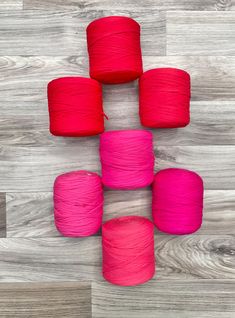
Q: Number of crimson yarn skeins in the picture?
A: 3